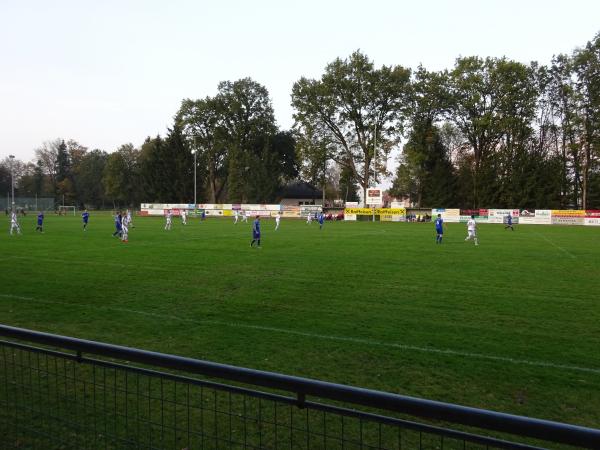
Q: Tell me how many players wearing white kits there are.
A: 10